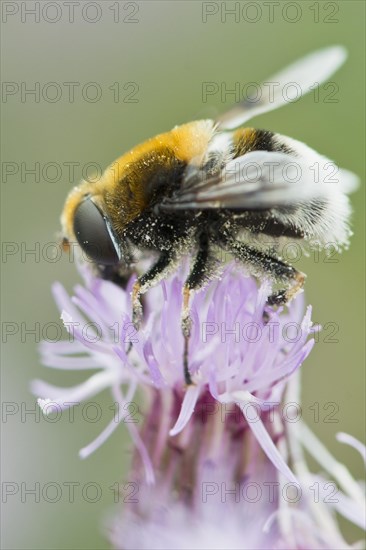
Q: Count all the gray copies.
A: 14